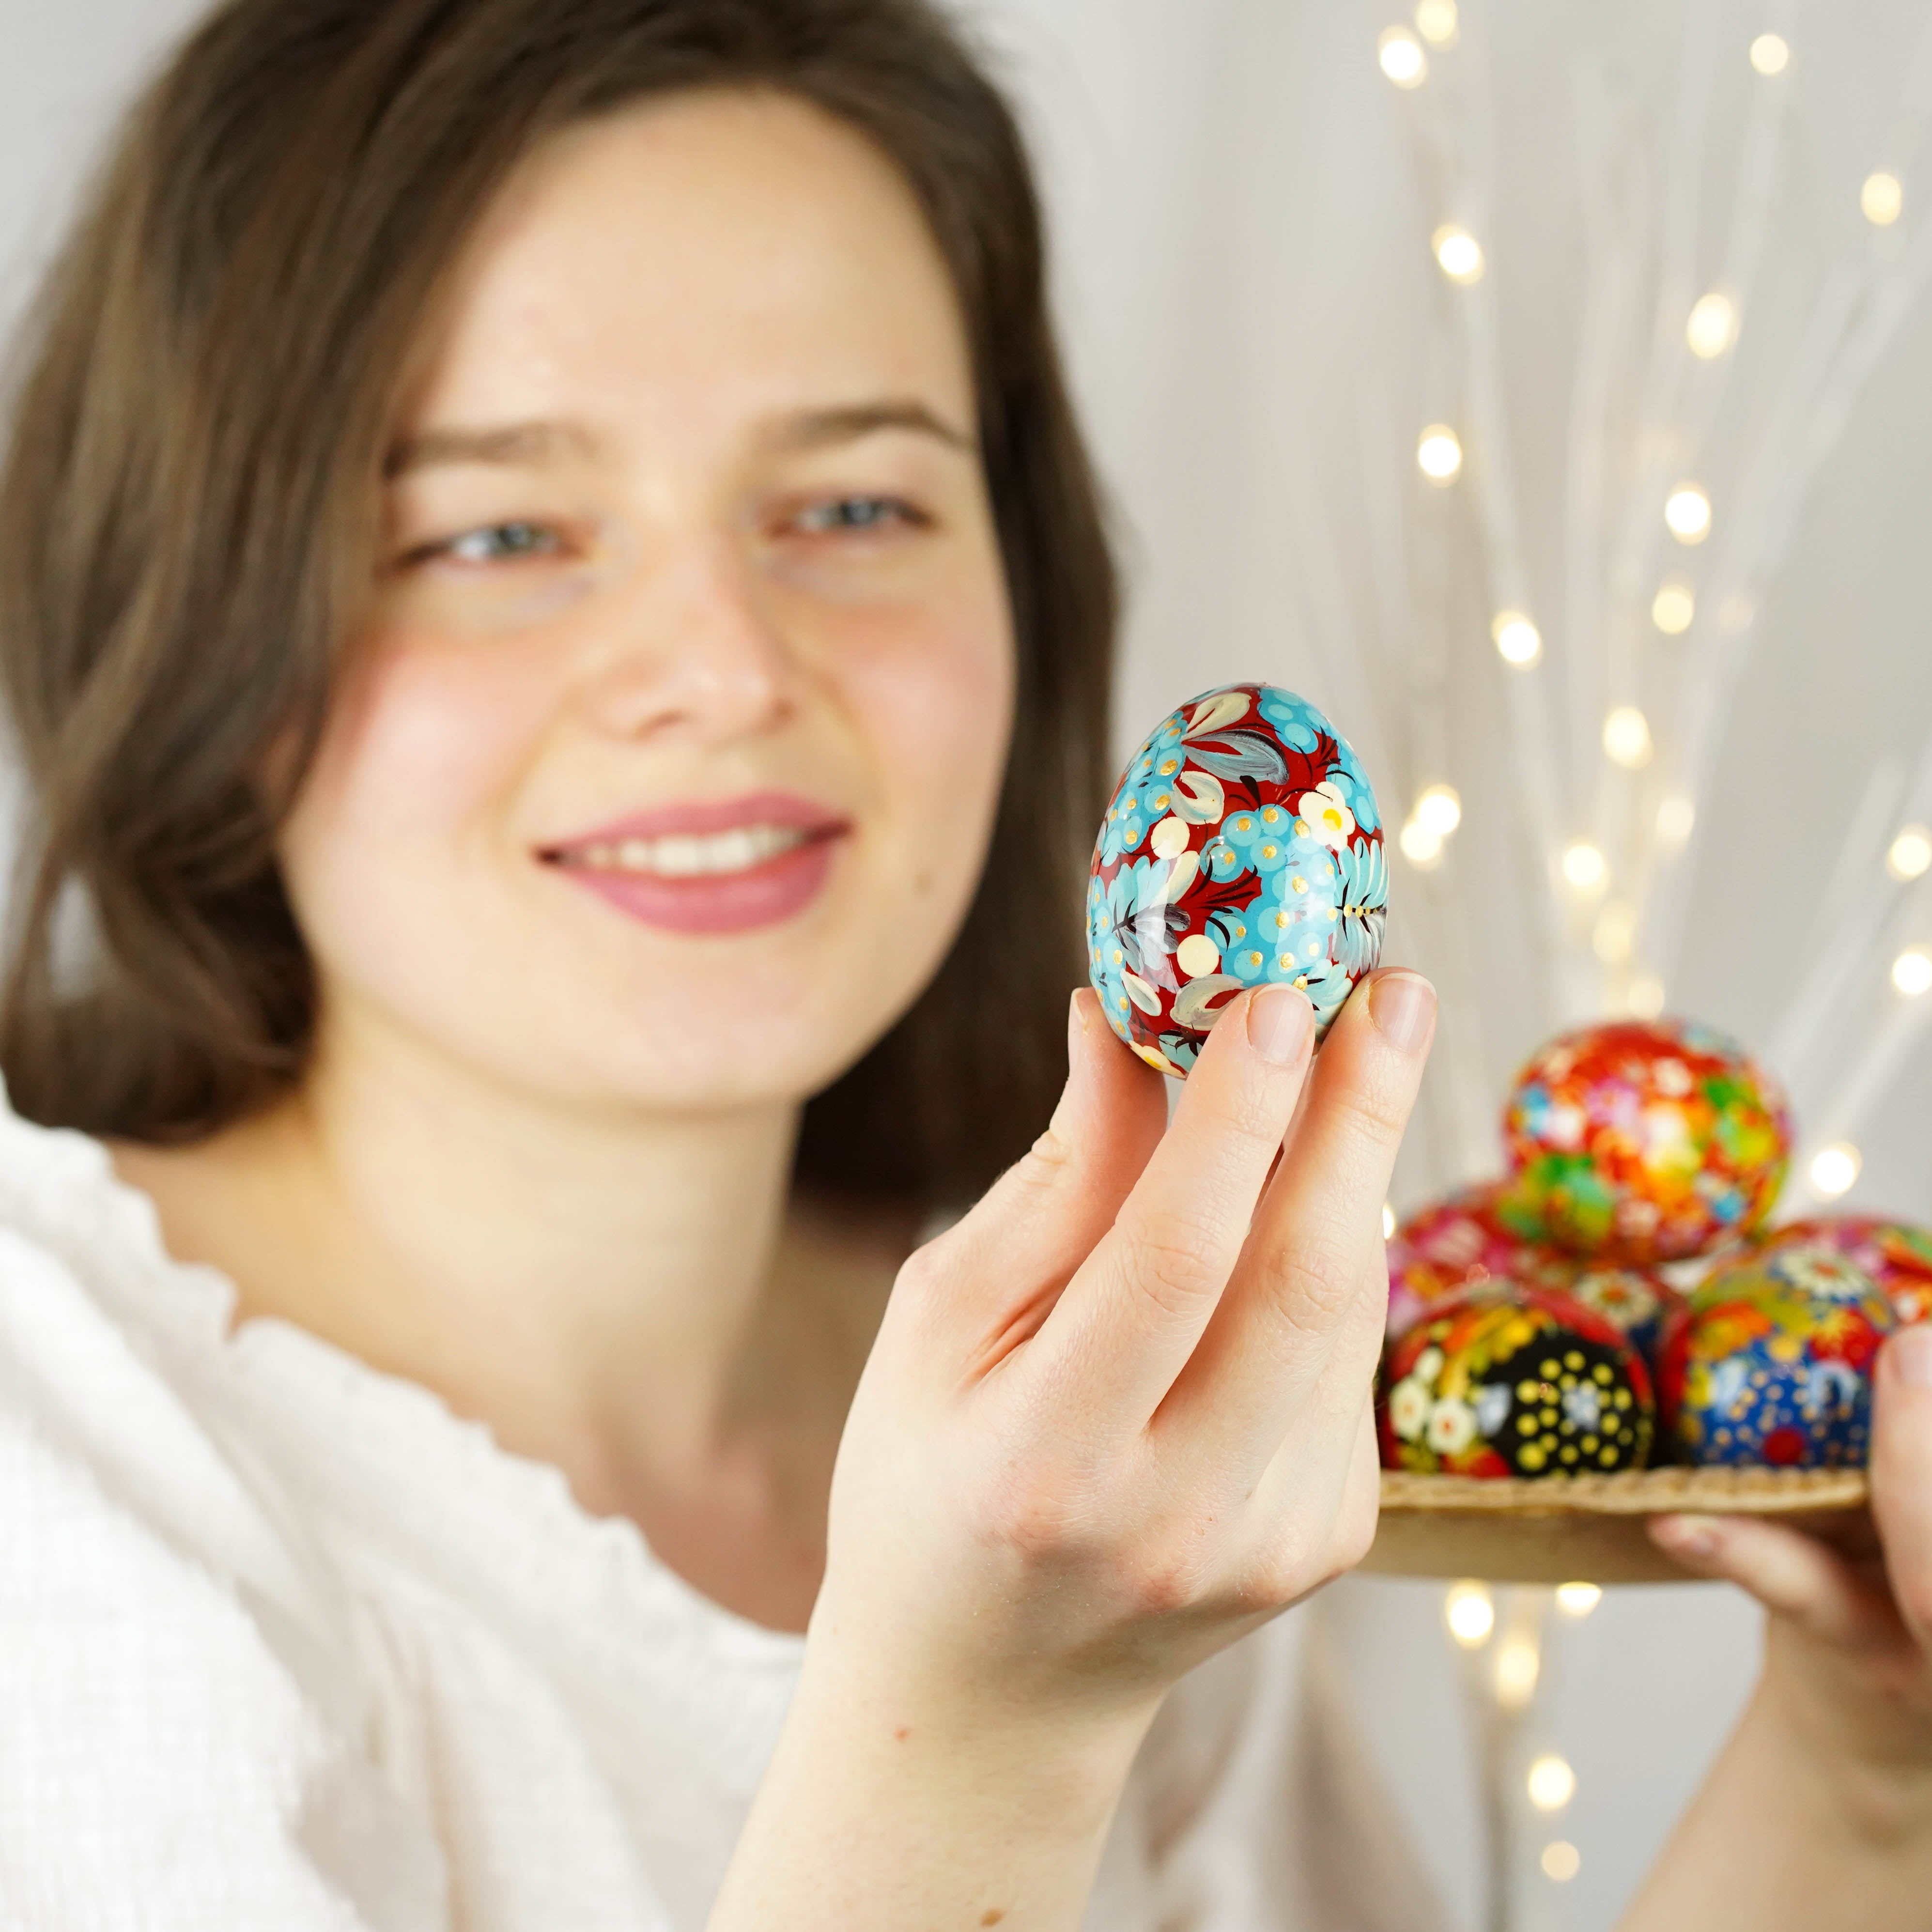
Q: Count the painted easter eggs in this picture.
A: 7